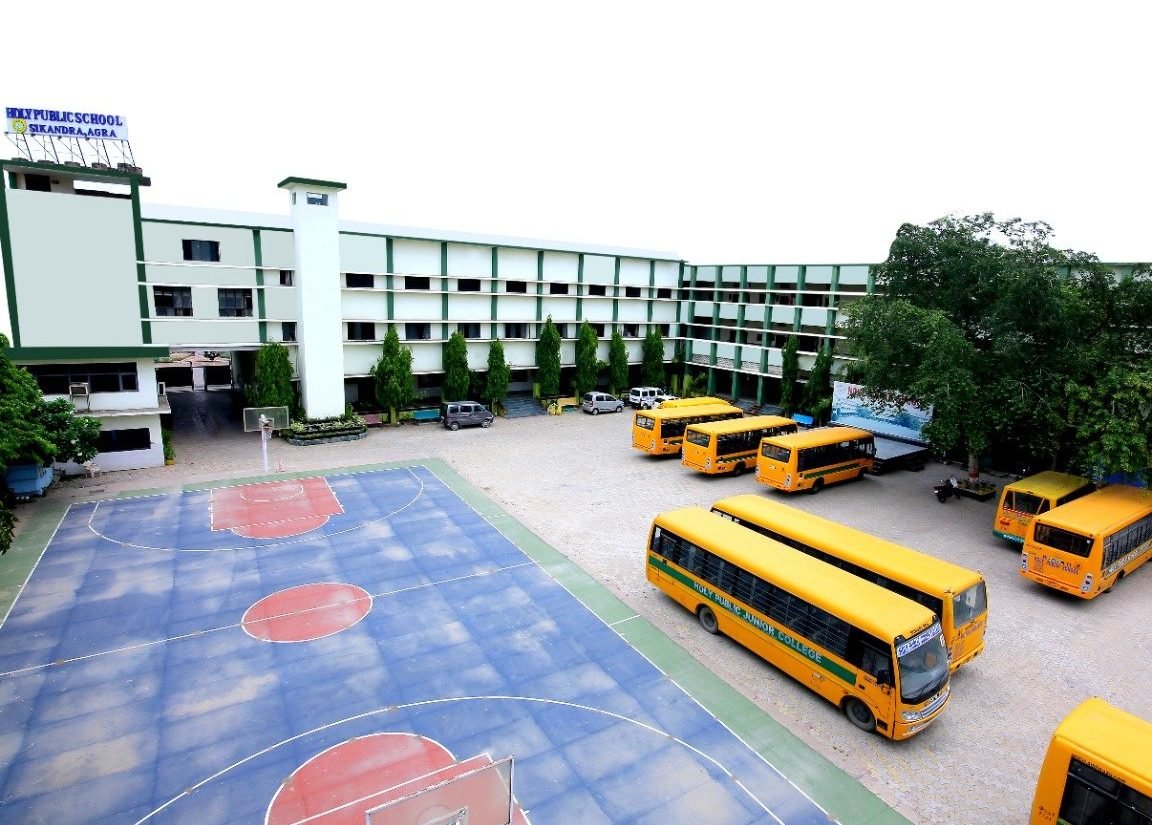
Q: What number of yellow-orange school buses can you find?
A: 9